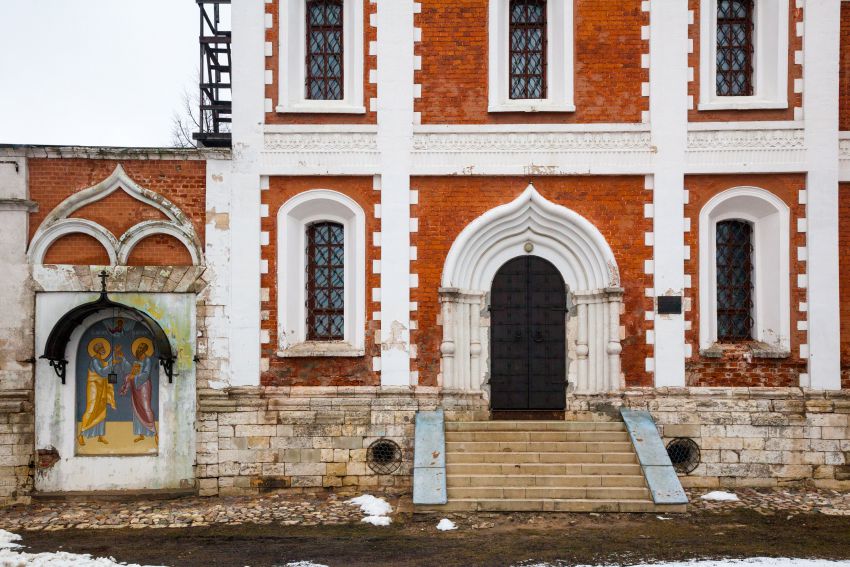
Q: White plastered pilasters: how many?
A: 4